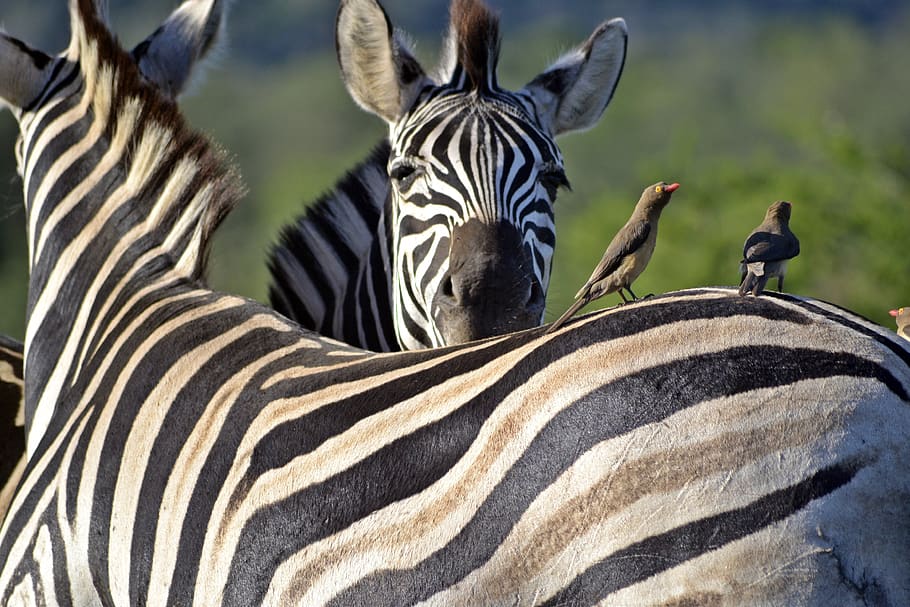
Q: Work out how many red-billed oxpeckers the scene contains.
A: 3